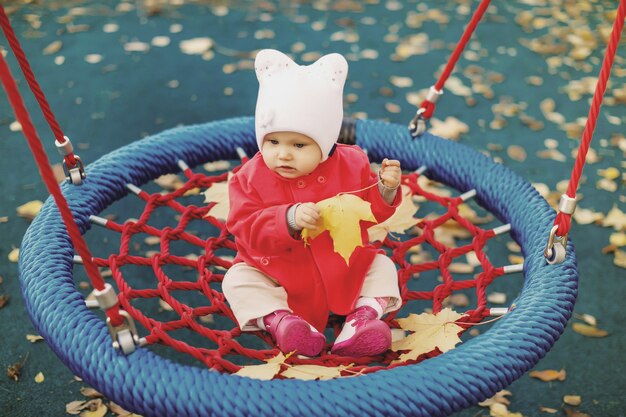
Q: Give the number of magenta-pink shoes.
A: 2